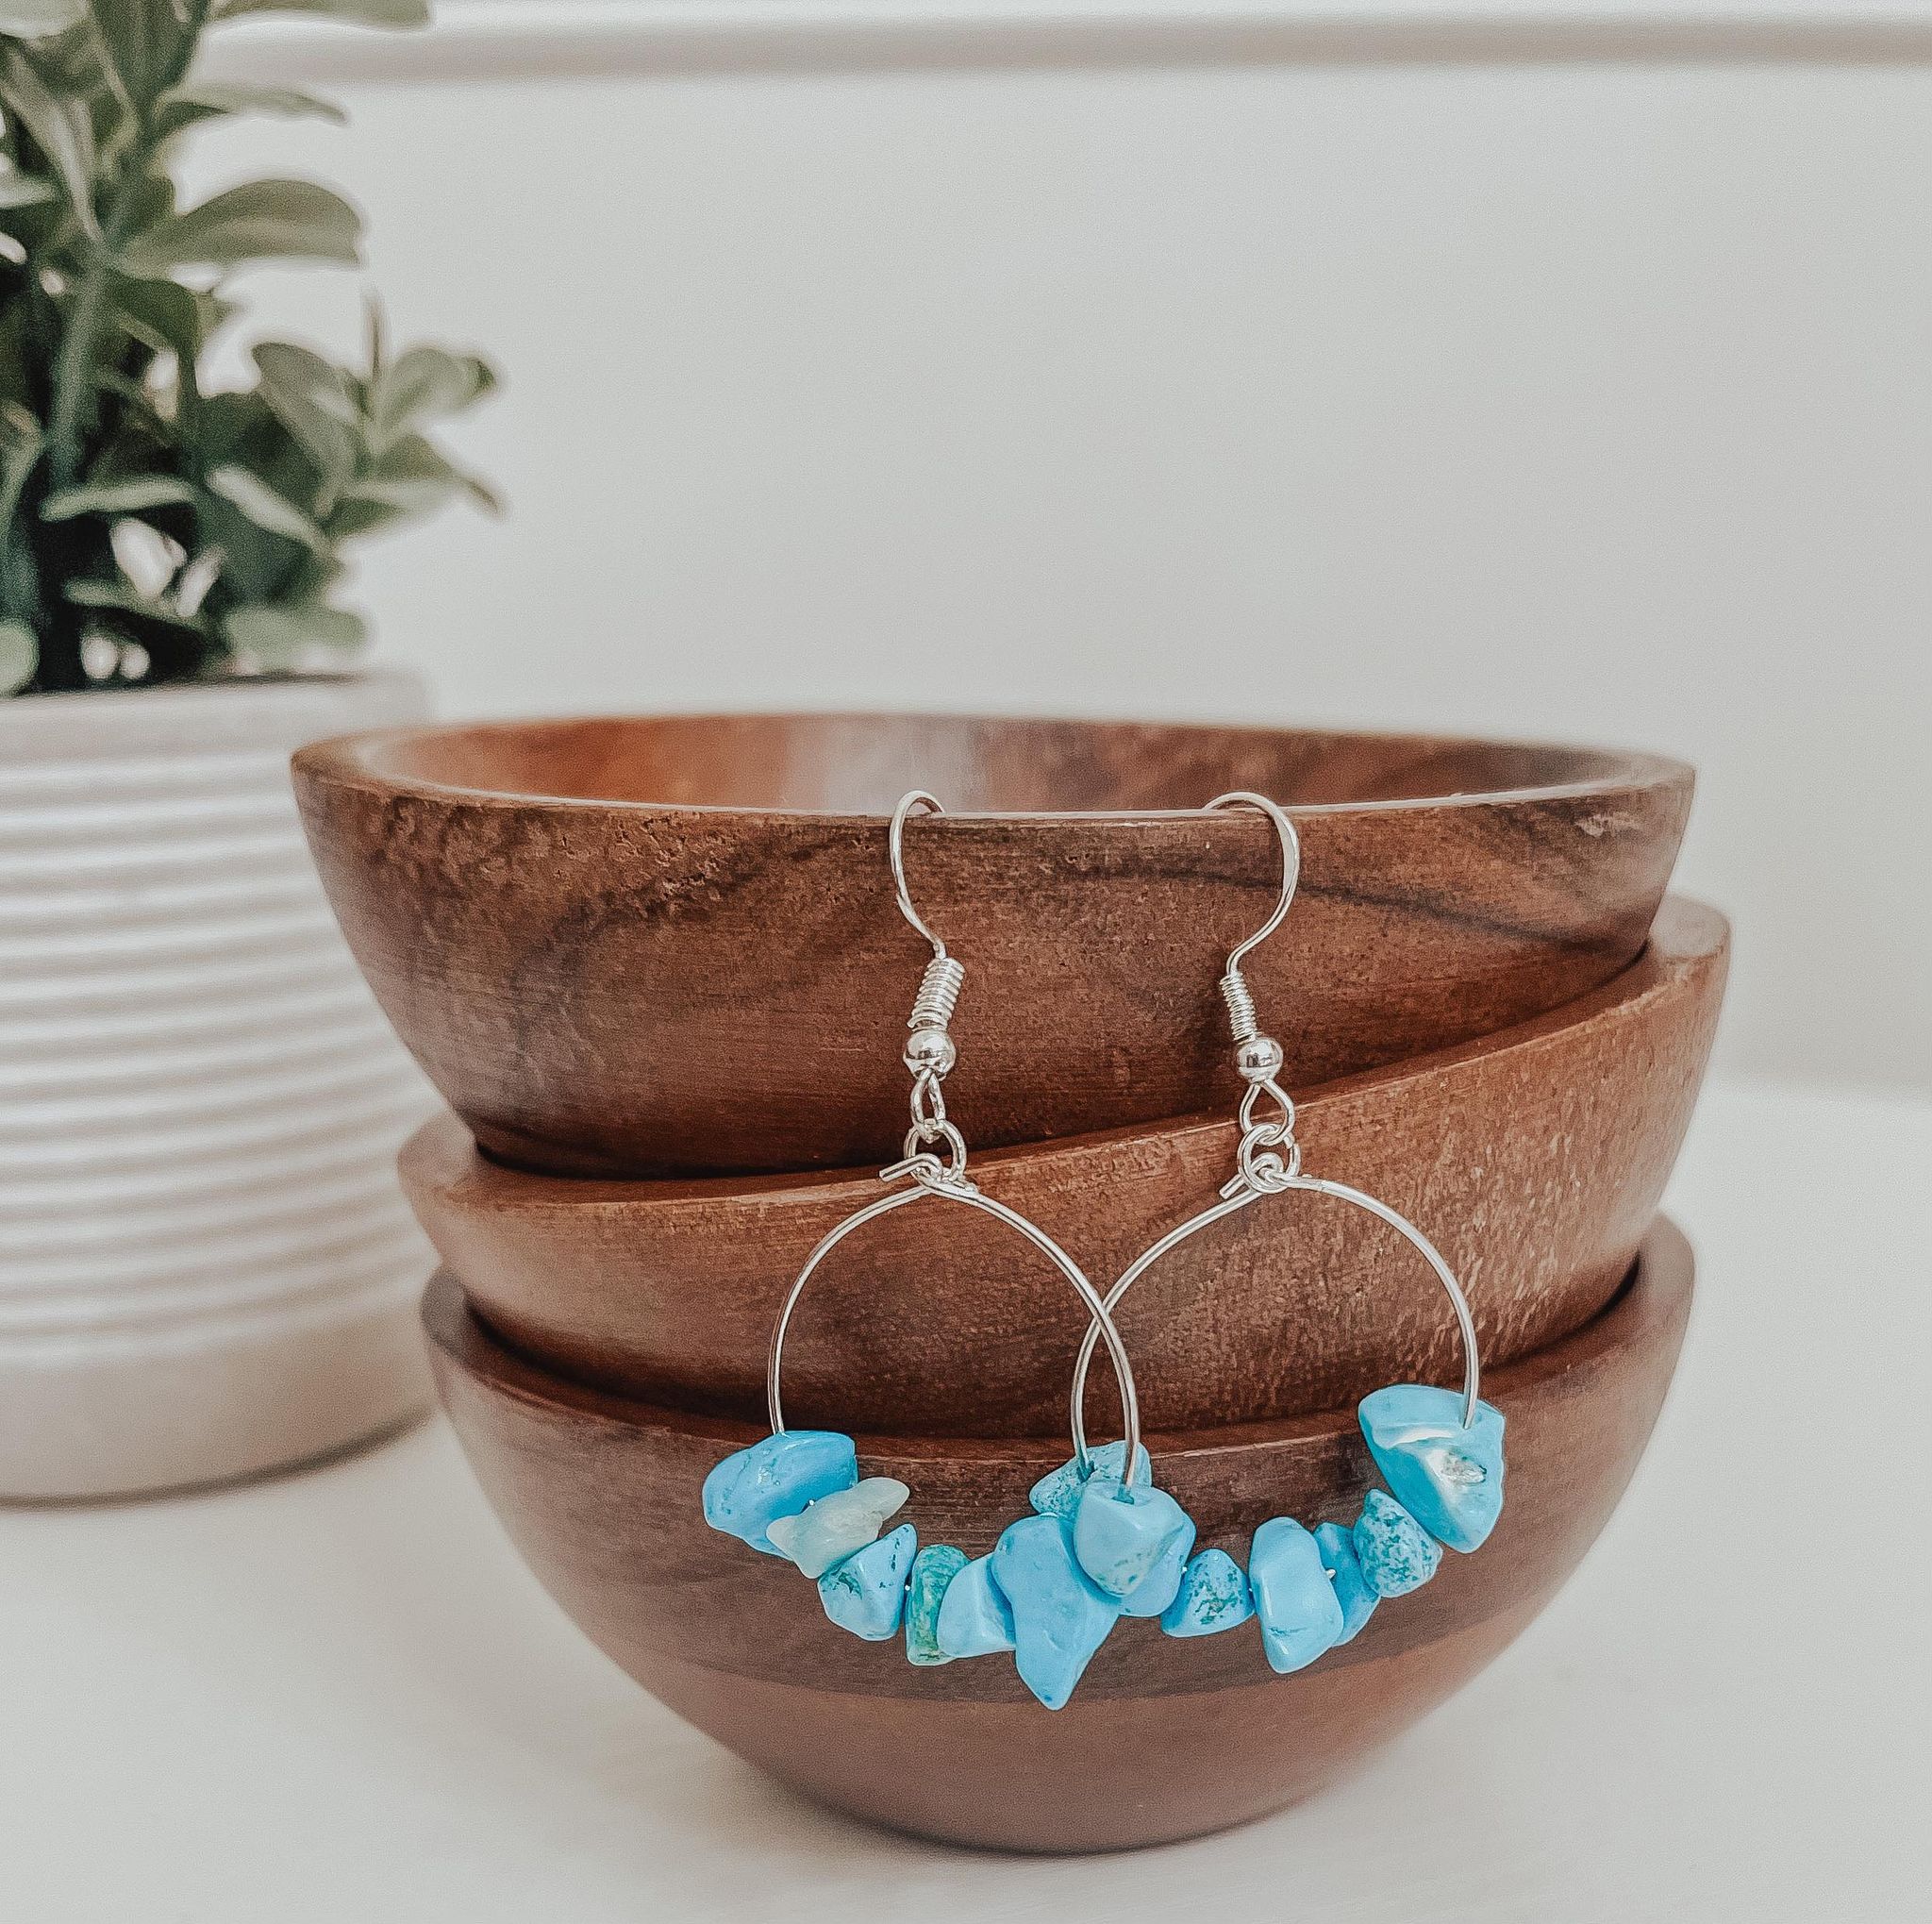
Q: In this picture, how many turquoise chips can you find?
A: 14